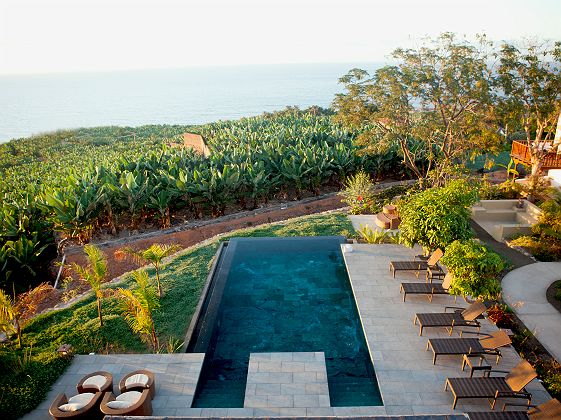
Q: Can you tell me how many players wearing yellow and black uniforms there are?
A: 0